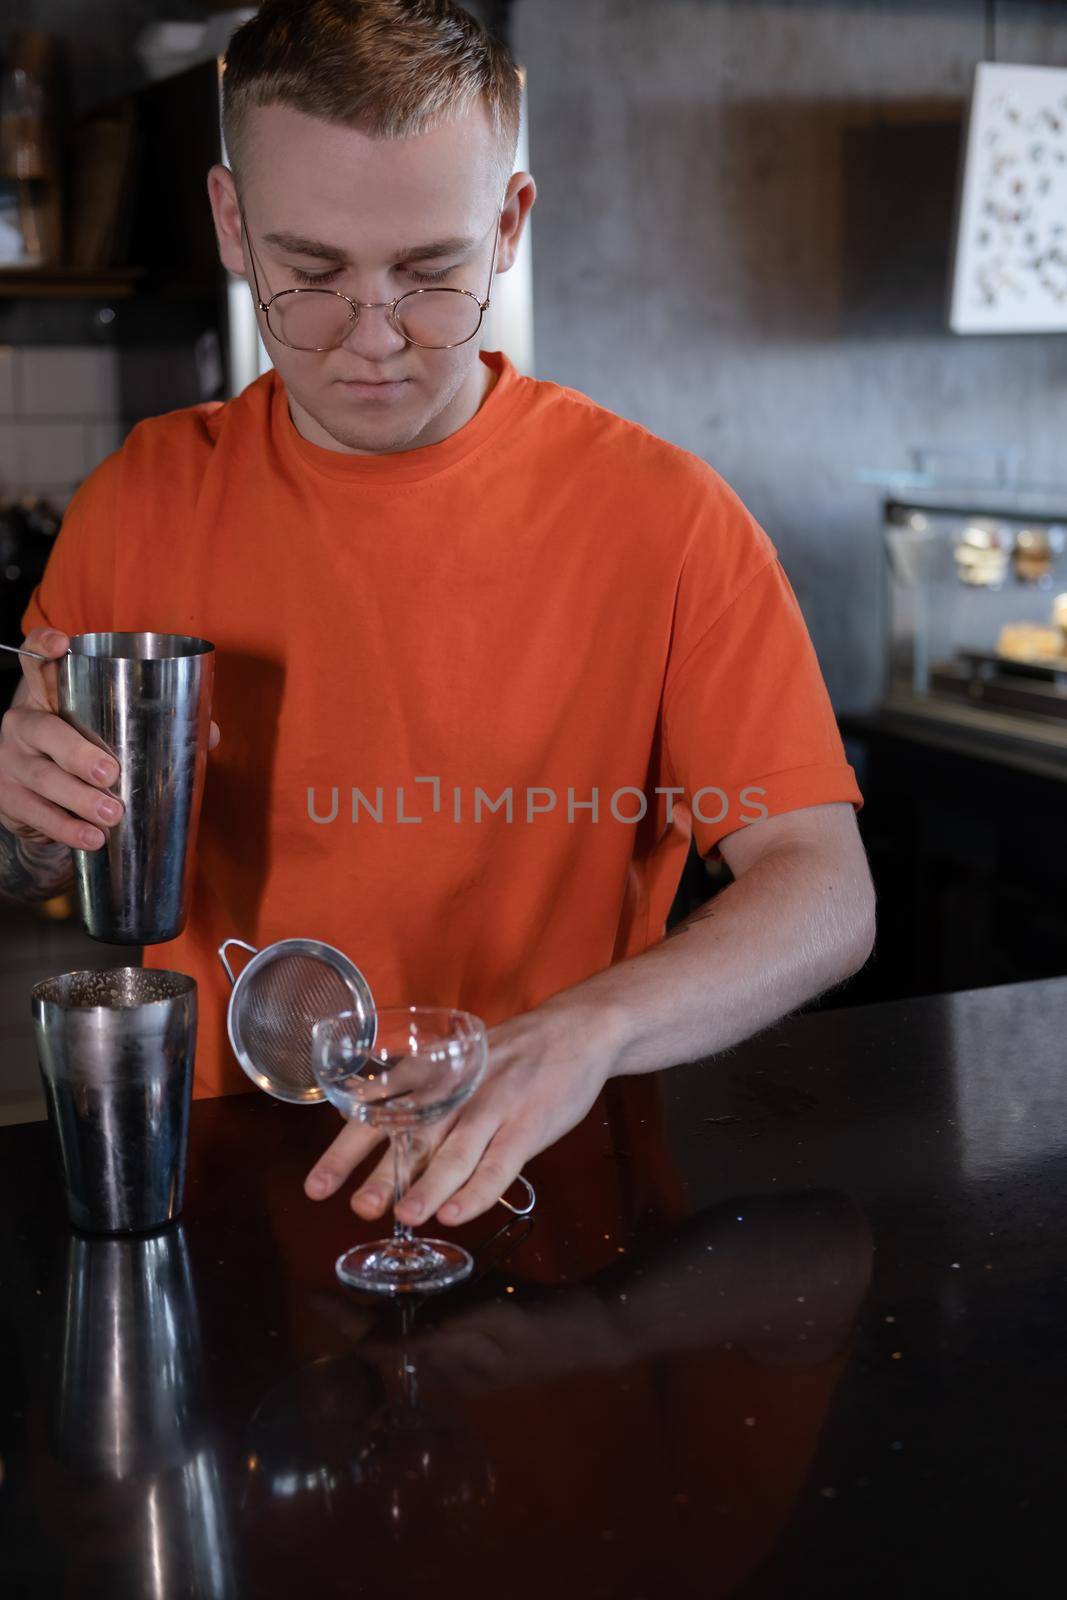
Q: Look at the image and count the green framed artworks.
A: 0